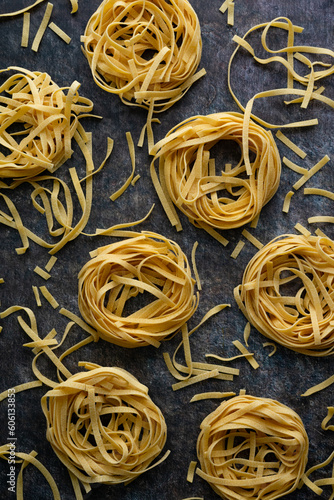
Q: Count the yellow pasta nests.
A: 7